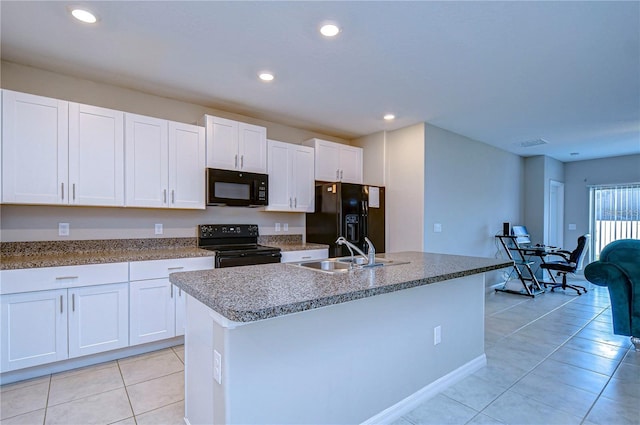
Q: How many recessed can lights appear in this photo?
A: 4